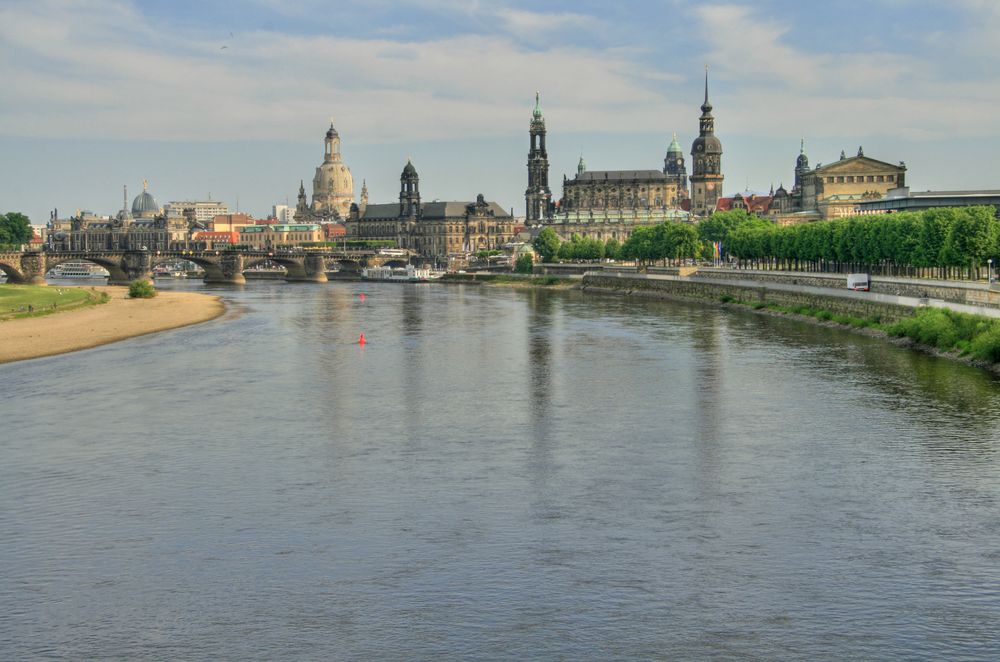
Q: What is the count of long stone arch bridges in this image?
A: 1